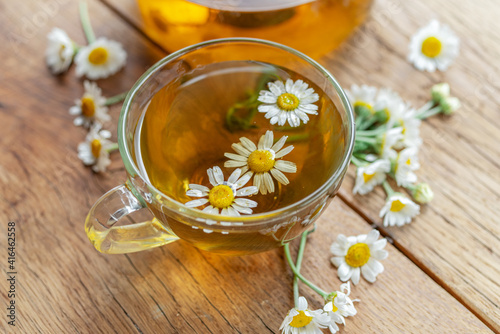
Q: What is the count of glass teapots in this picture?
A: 1